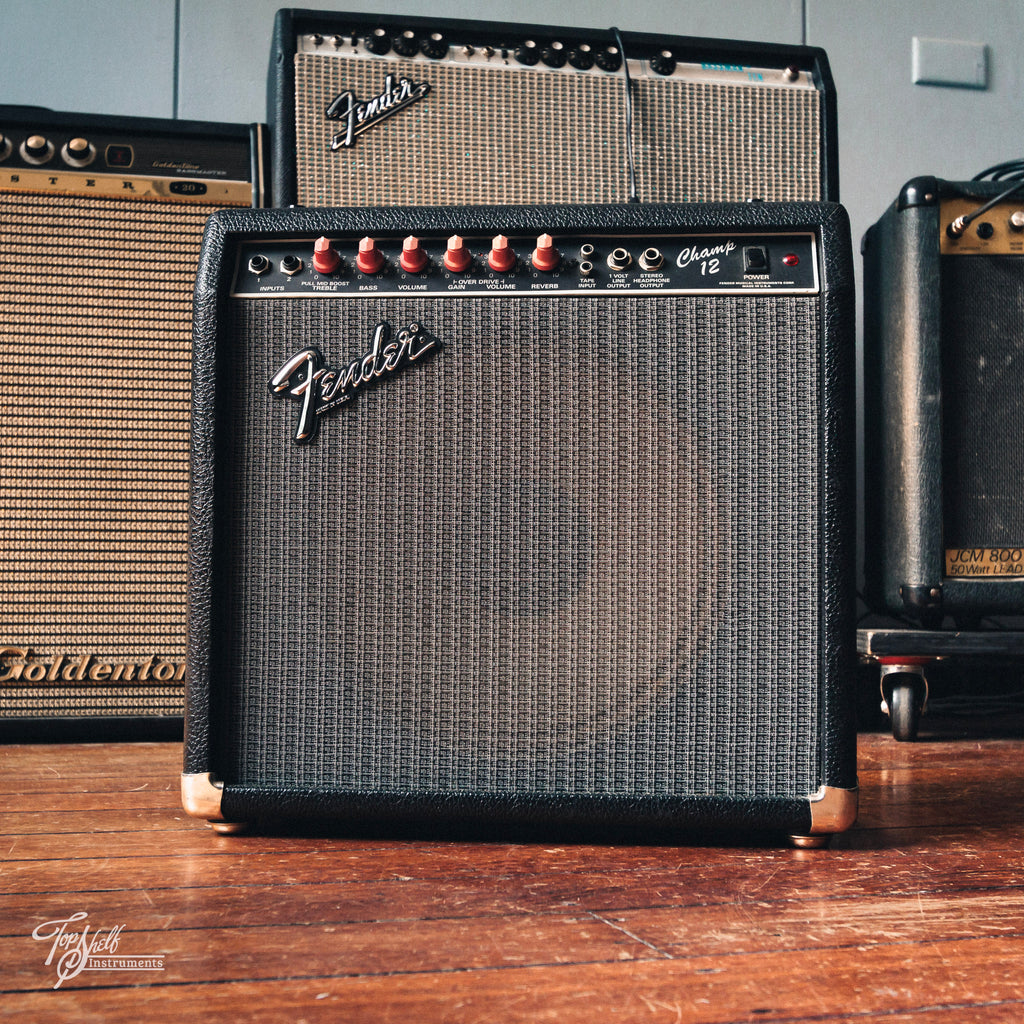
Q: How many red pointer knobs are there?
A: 6